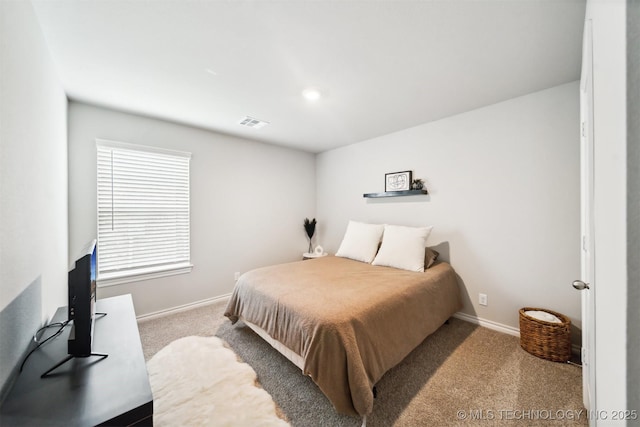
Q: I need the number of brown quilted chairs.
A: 0